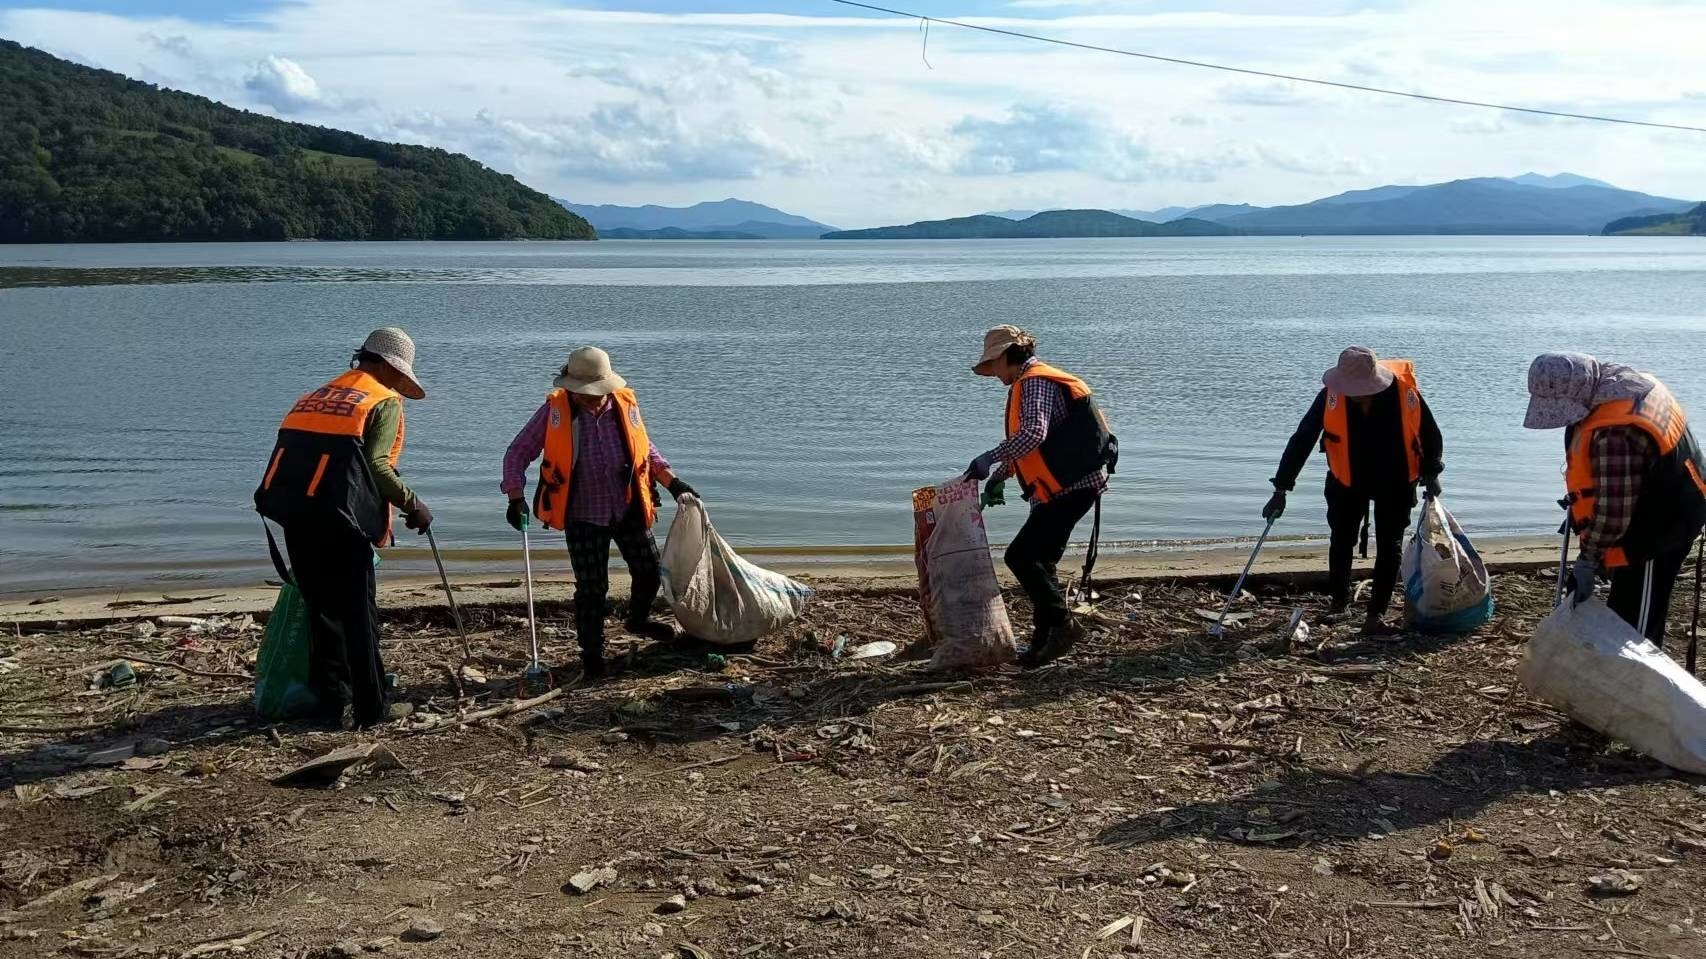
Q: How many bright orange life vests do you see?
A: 5